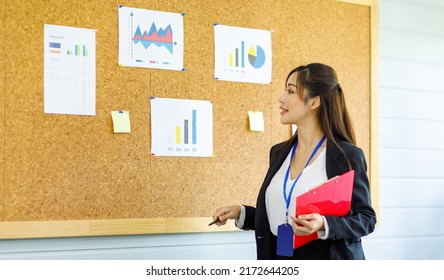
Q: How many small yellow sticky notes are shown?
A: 2